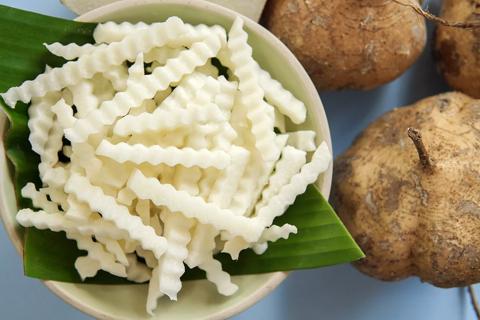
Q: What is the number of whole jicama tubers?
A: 3